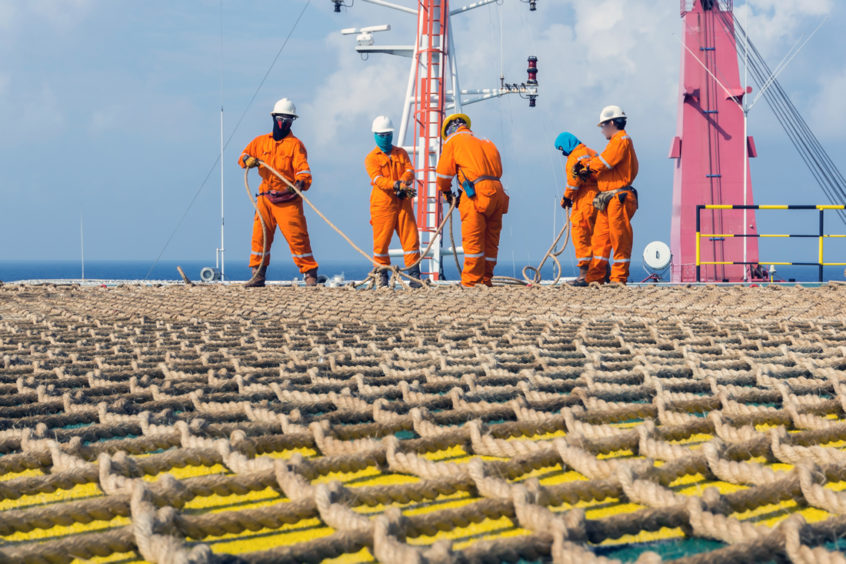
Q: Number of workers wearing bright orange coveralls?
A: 5